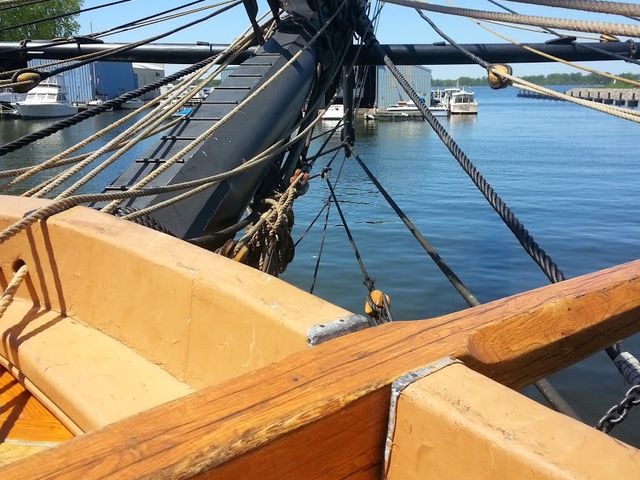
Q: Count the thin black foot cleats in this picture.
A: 9